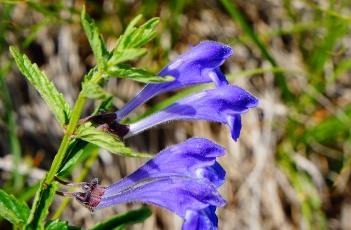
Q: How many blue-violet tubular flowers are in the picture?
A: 4